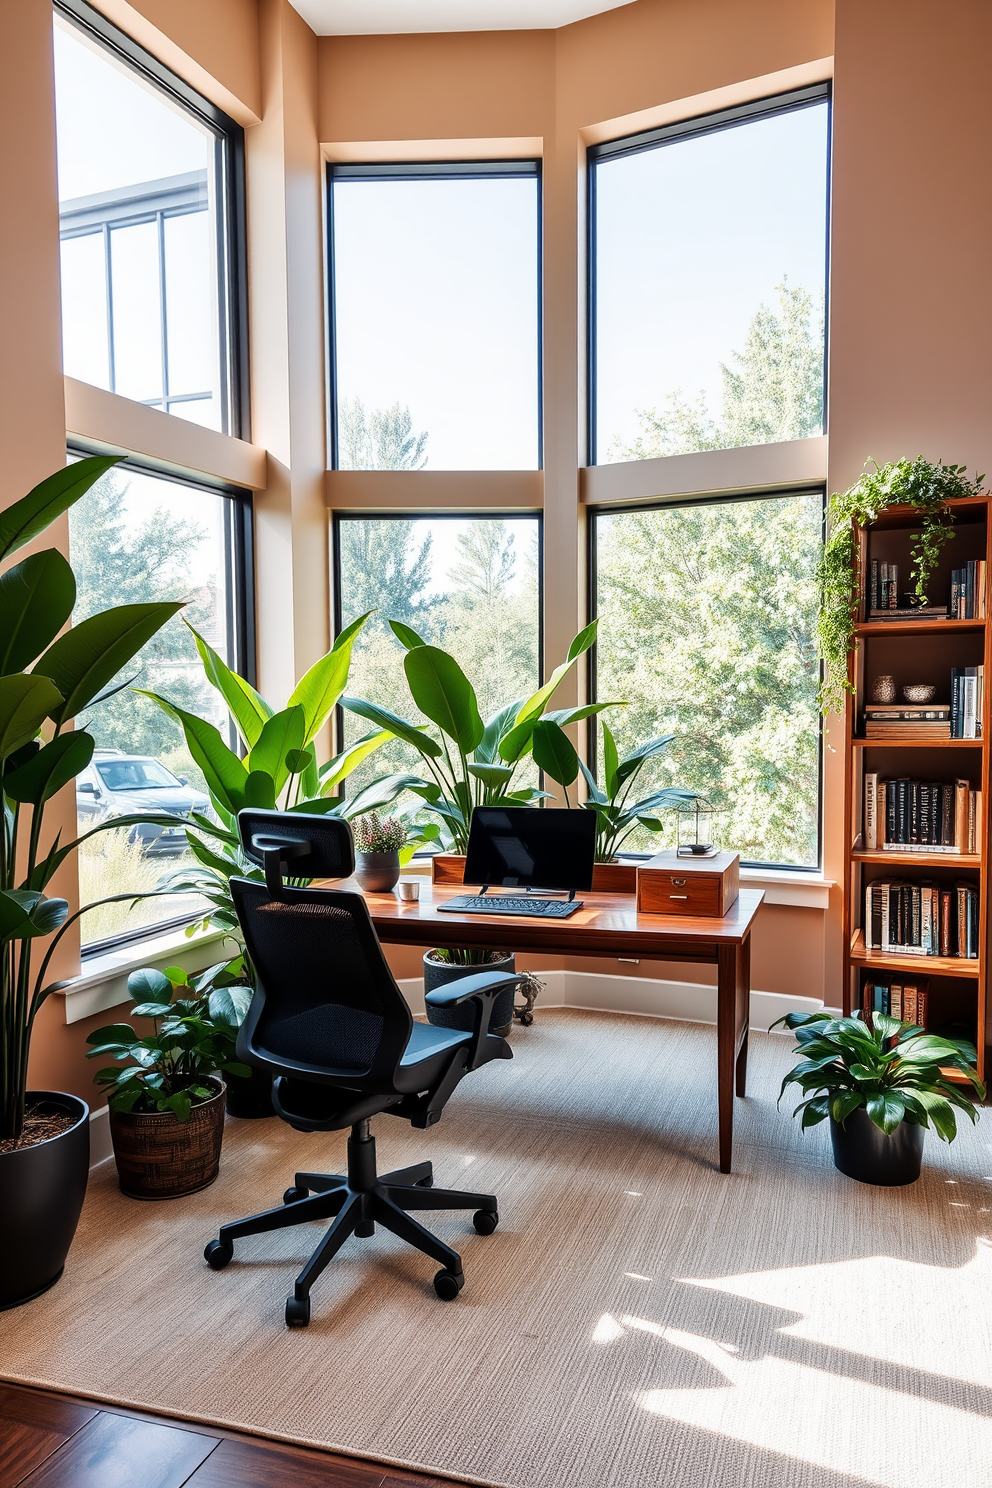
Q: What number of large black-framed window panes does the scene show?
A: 6